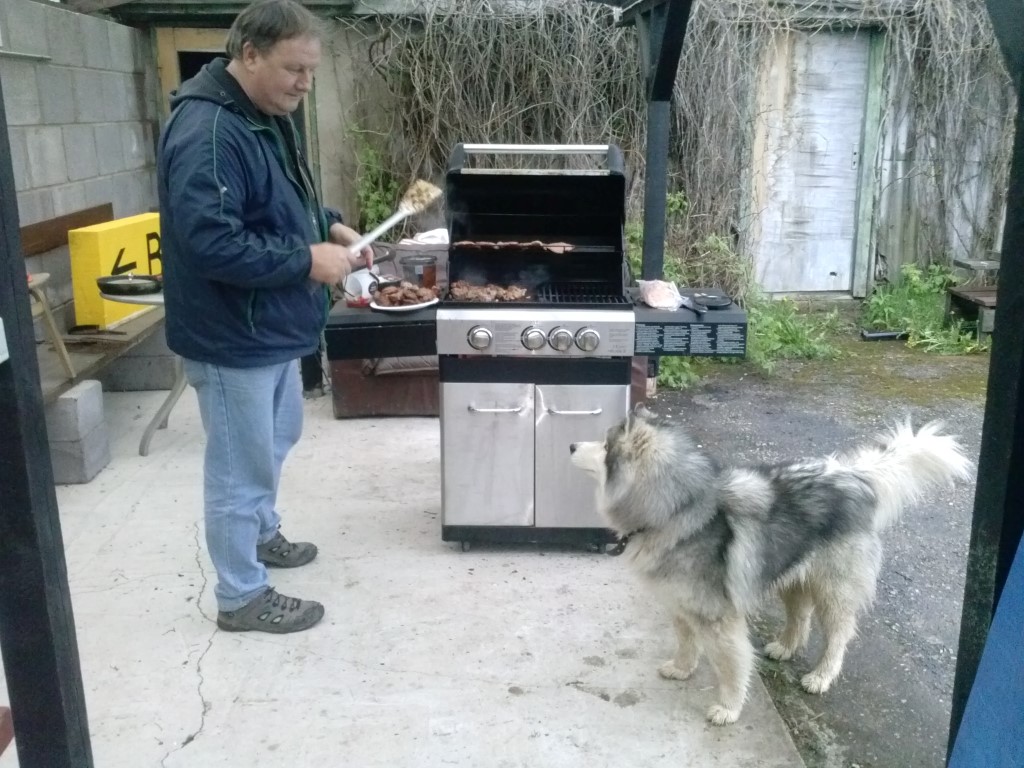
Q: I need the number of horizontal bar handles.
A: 3